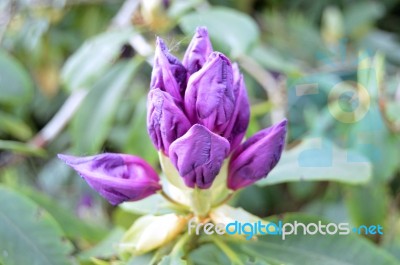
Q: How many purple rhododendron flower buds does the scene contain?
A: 8